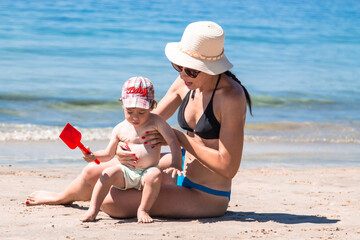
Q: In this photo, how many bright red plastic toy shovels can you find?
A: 1